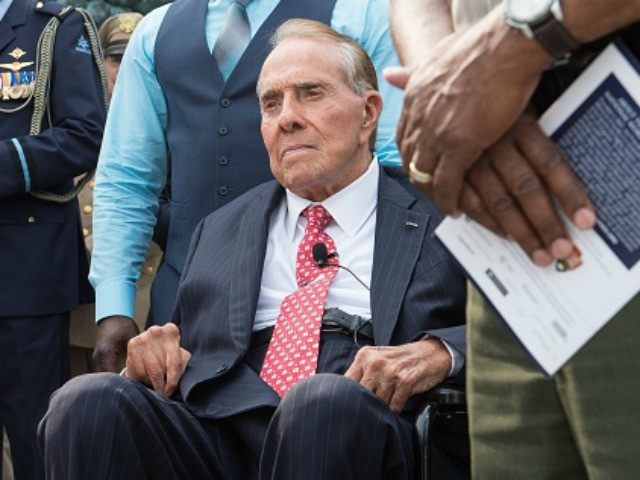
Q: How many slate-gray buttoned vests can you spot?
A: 1